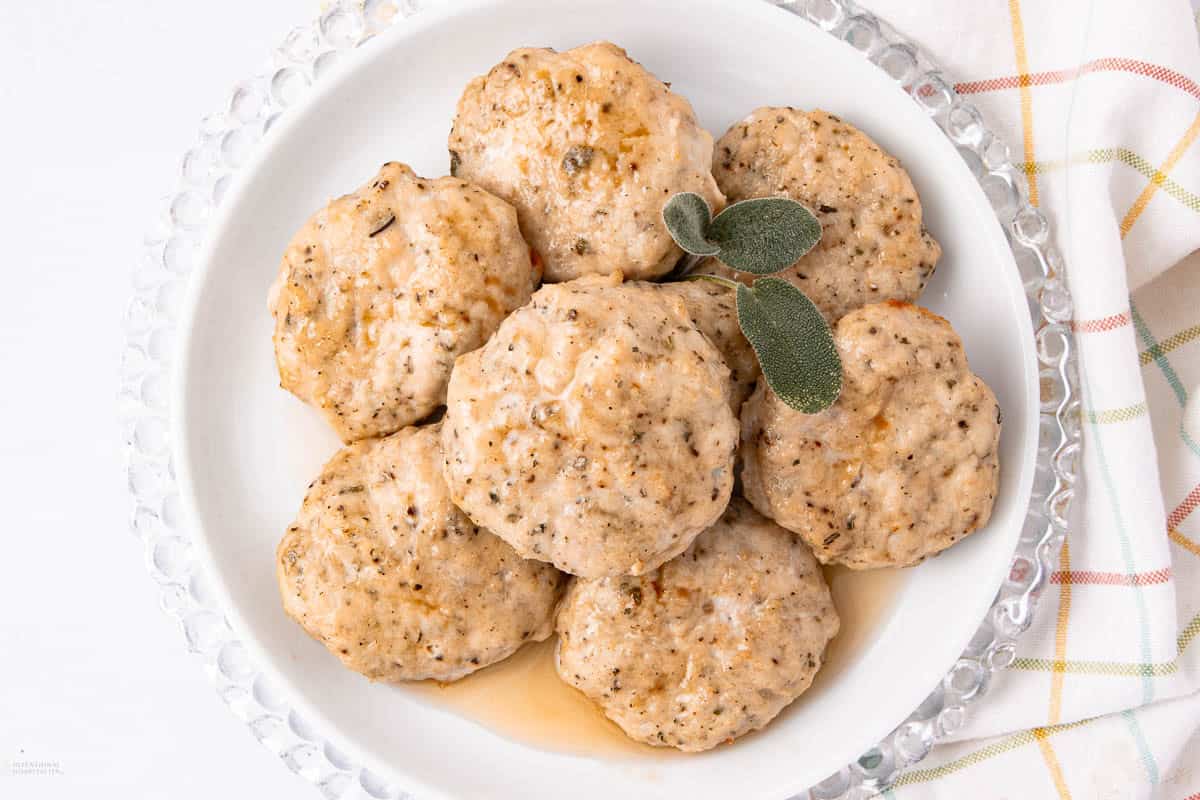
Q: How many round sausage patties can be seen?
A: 8